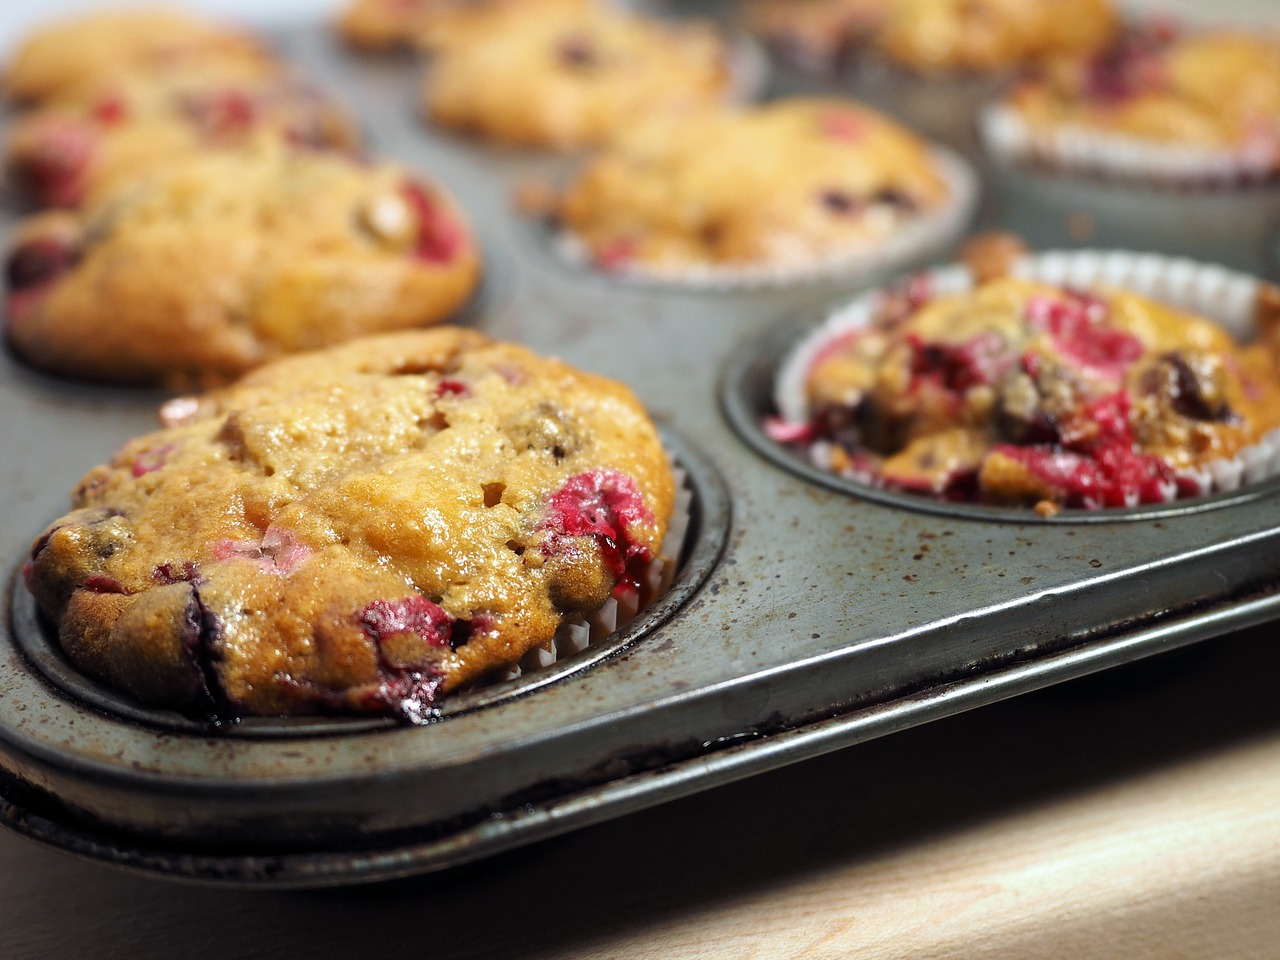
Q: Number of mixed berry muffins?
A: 10